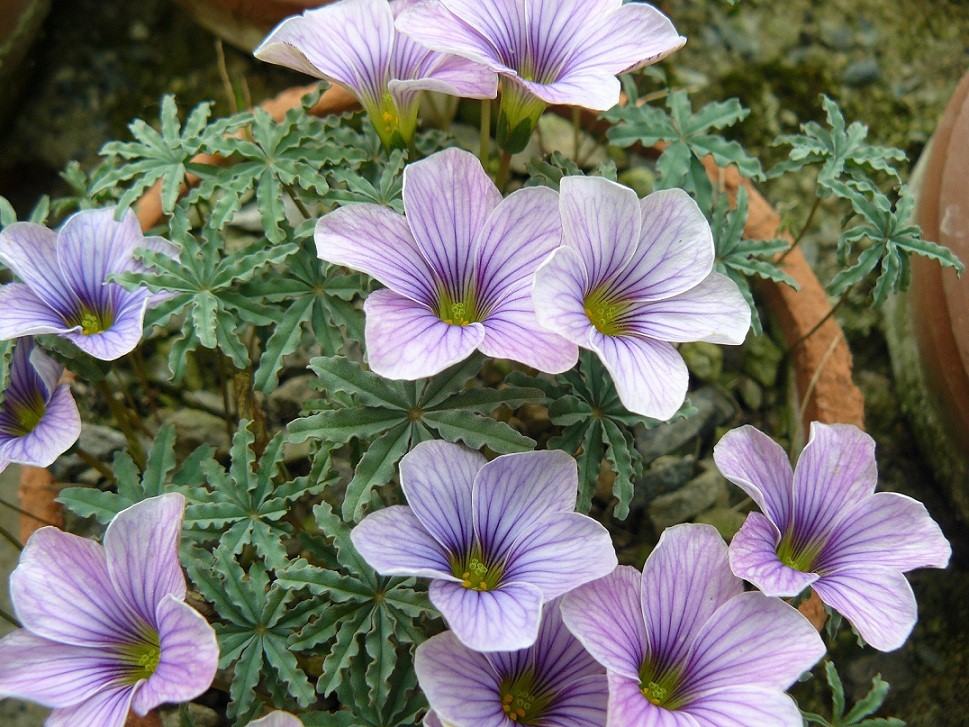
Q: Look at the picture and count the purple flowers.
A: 11